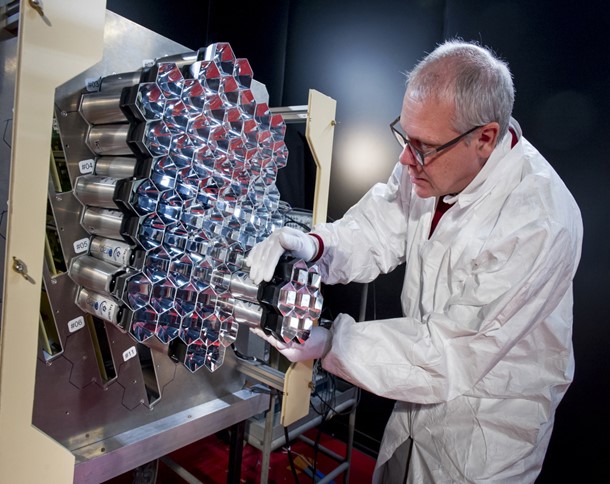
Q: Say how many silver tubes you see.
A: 12